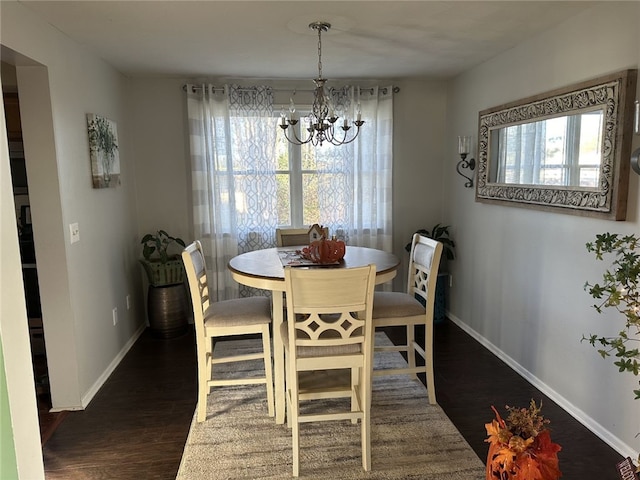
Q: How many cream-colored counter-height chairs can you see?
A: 4